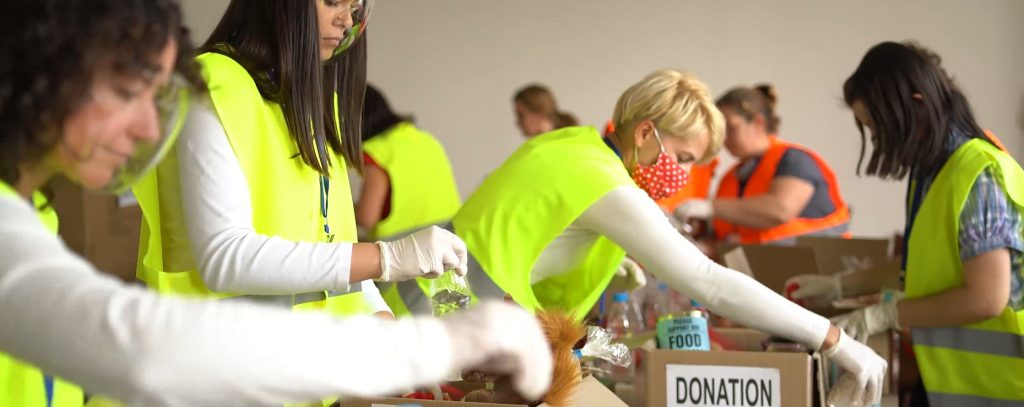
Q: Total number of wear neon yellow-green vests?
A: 5